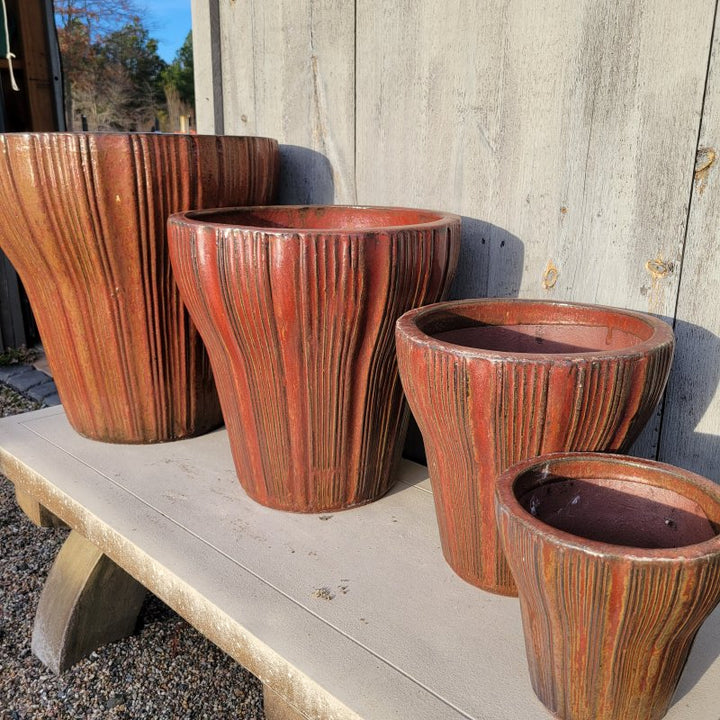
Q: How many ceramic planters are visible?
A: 4